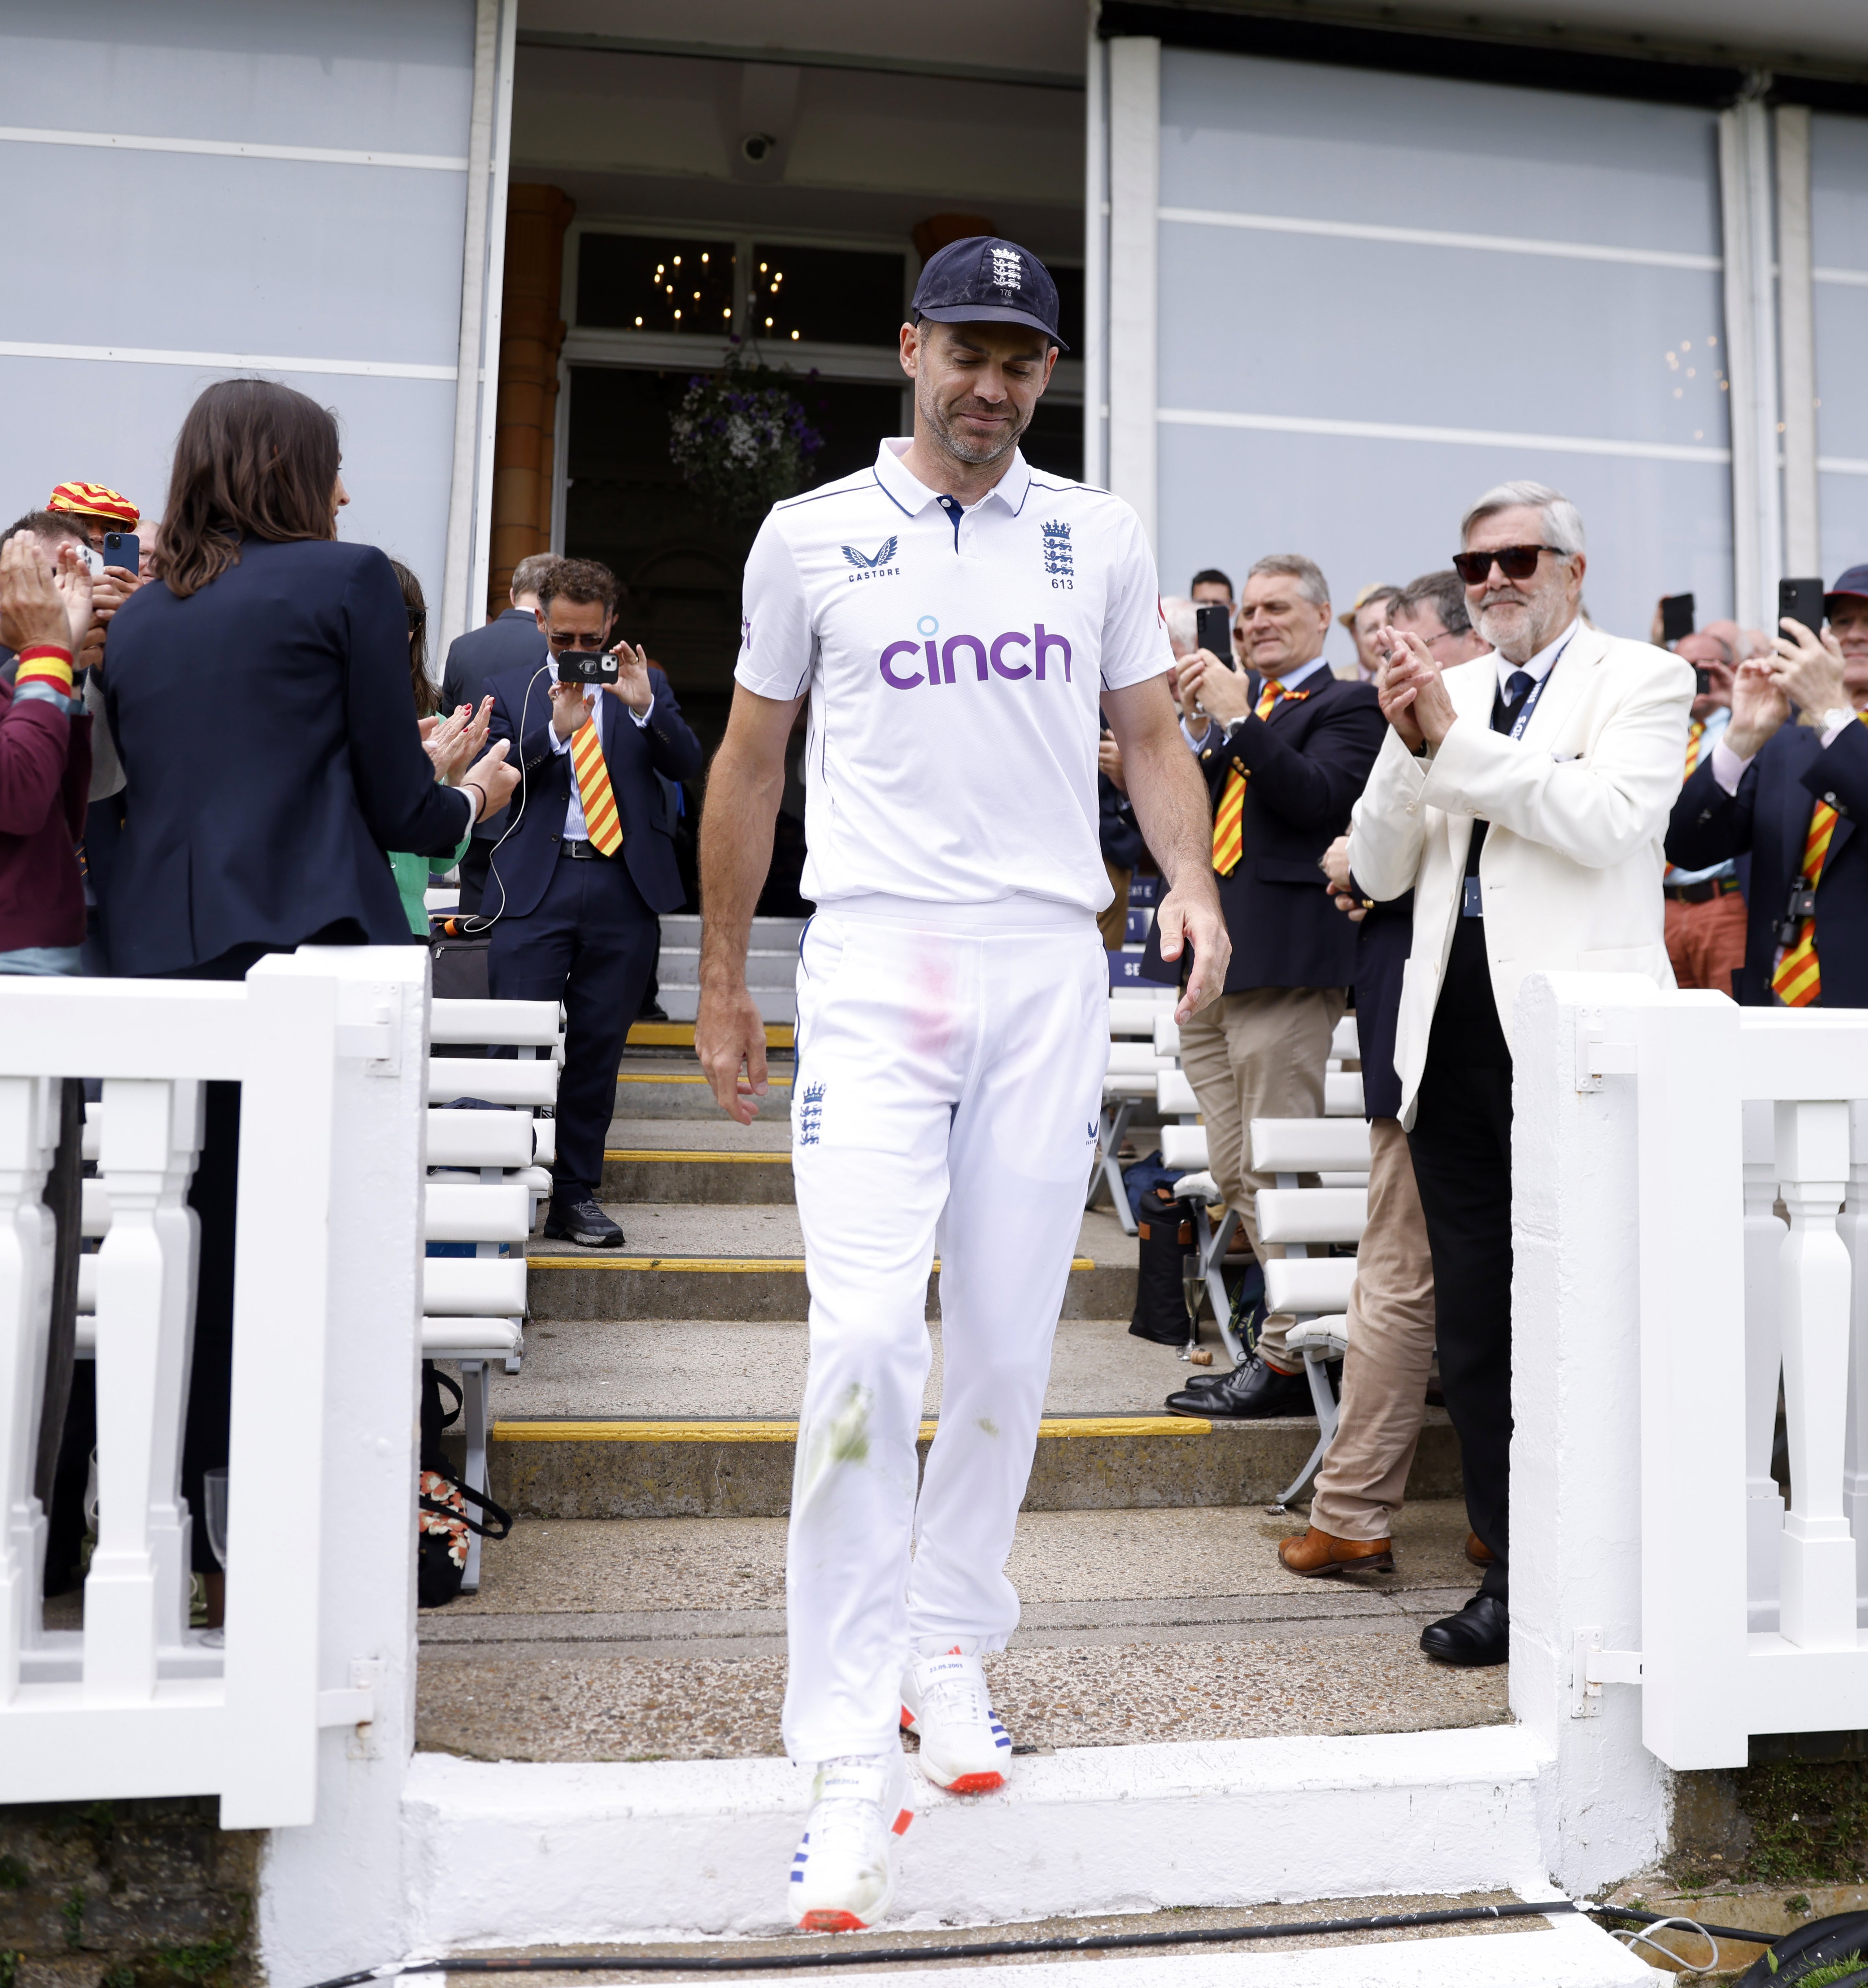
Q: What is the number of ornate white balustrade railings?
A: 2